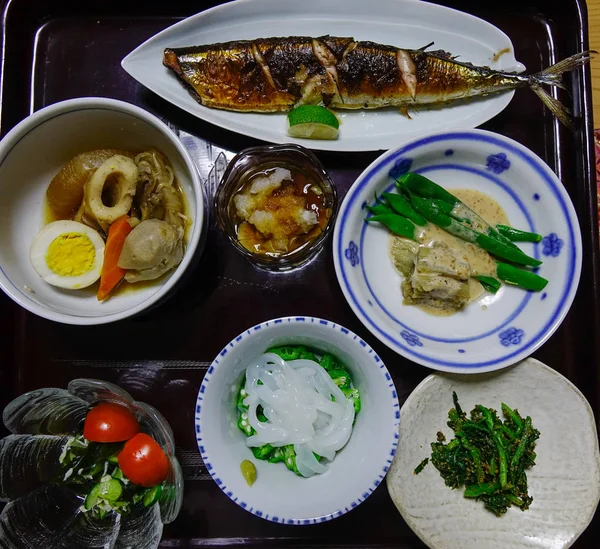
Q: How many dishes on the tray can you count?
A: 7